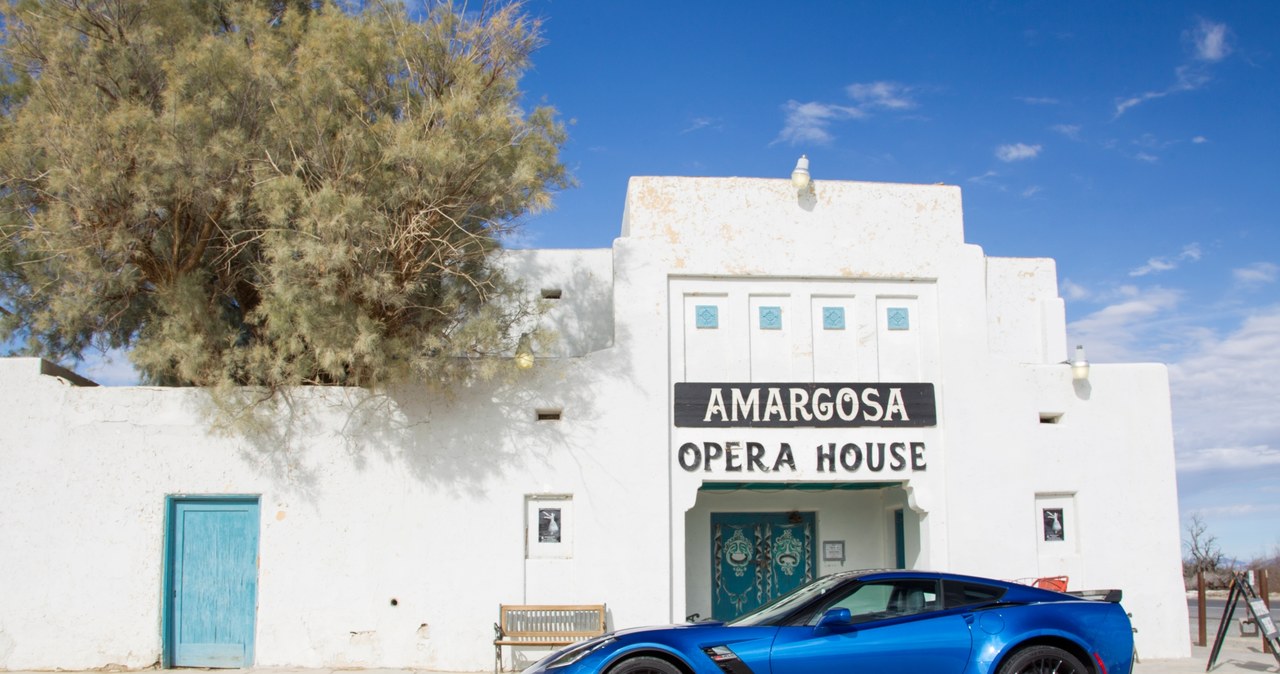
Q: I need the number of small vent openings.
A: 3